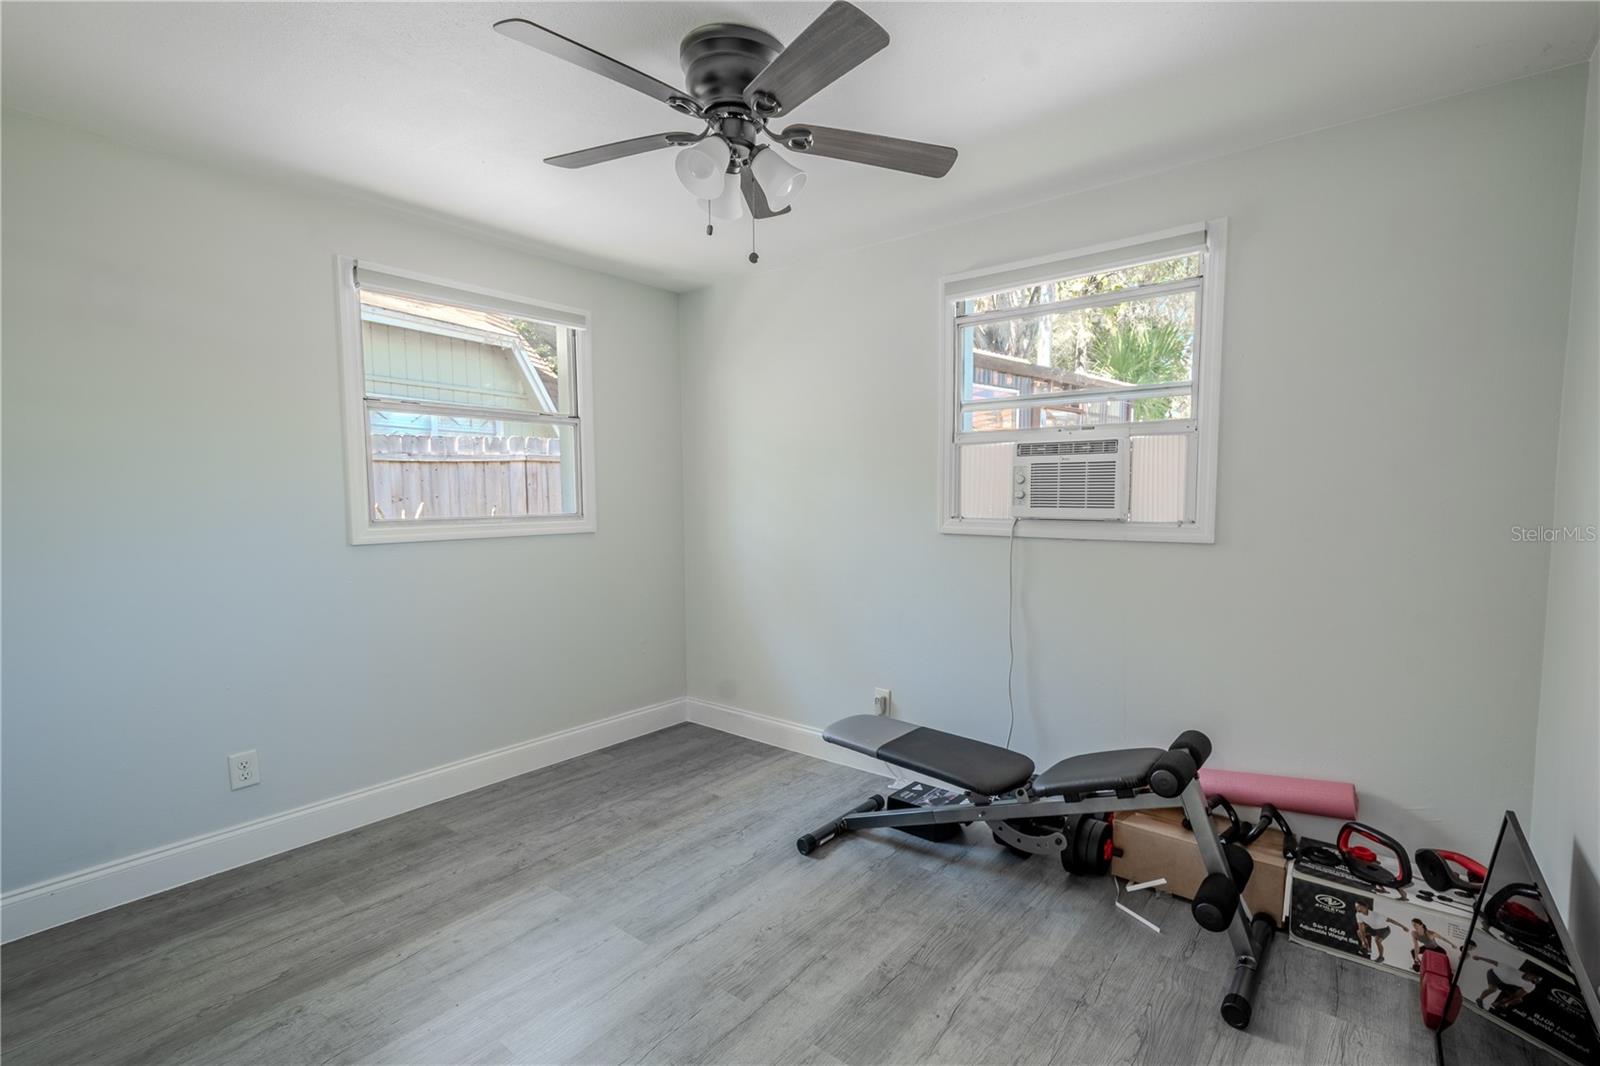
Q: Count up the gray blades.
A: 5